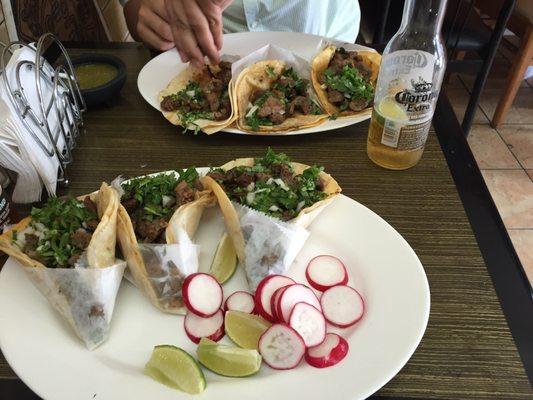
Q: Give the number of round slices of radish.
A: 11